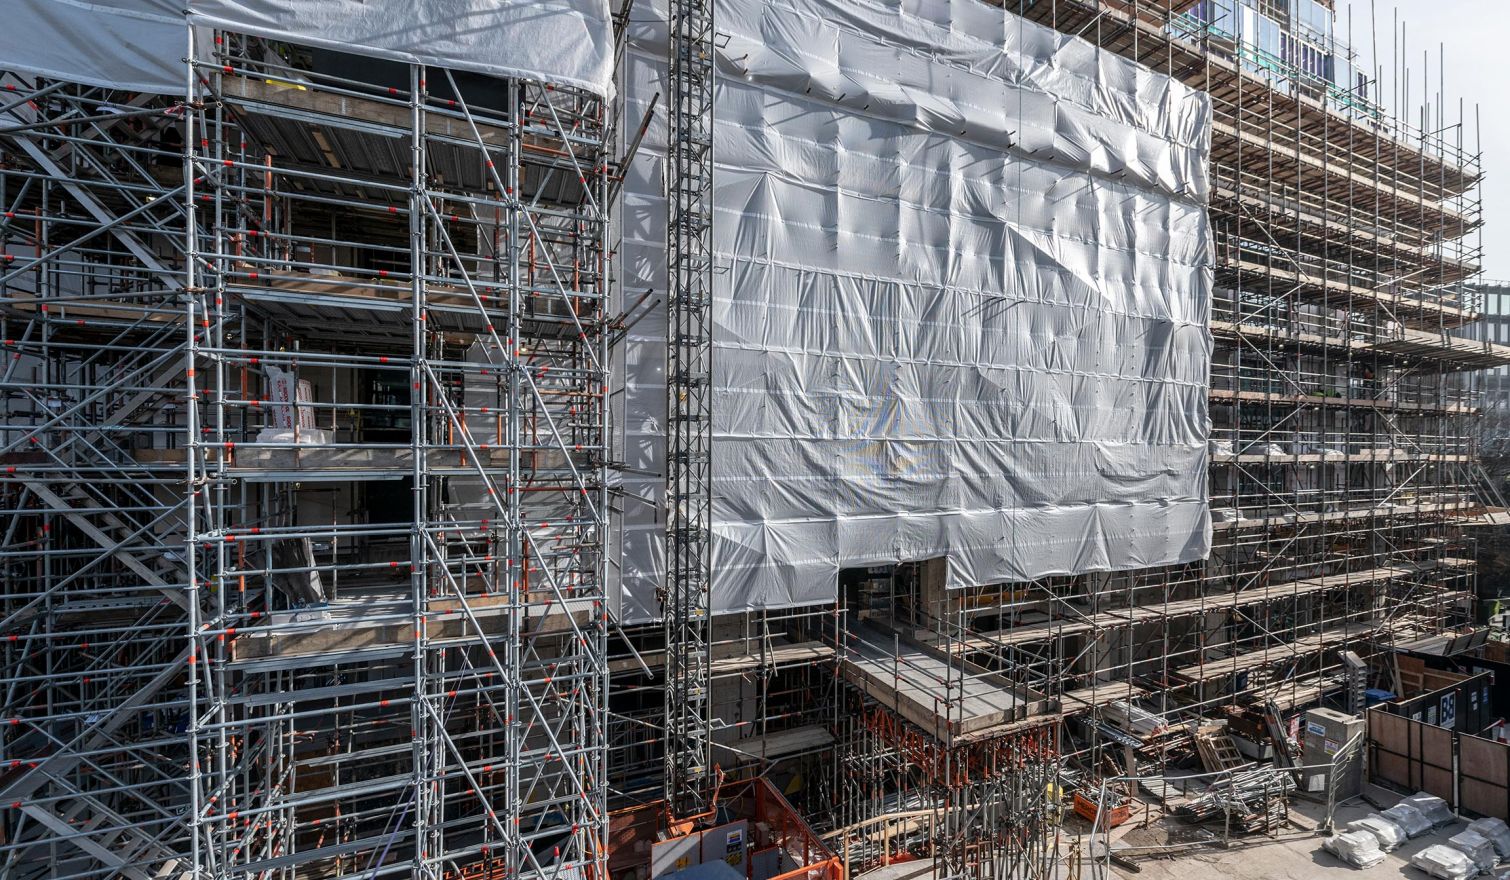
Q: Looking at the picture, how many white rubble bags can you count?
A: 7